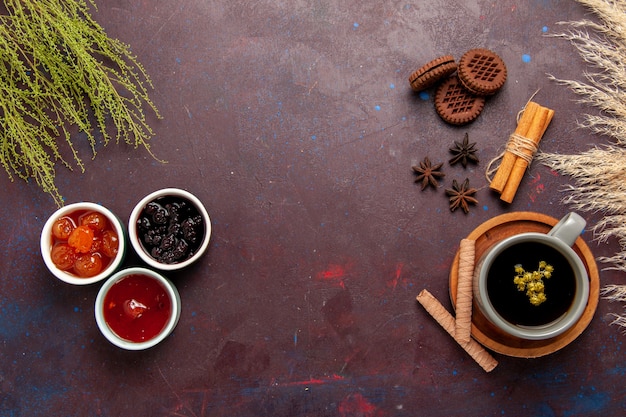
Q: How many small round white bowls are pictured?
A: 3